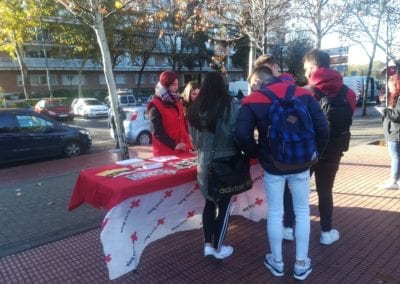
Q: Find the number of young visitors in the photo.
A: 4